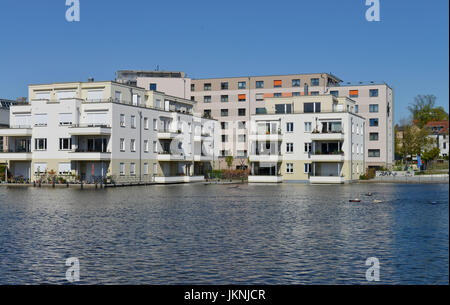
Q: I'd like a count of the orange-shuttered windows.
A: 3